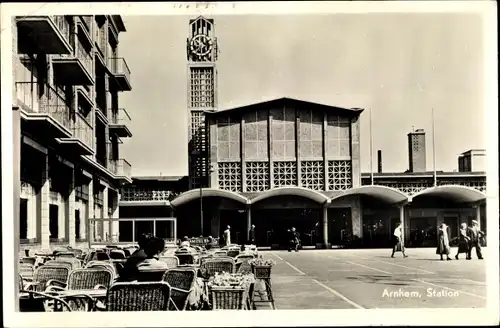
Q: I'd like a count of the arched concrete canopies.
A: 4